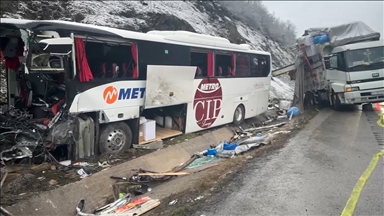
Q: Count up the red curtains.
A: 4